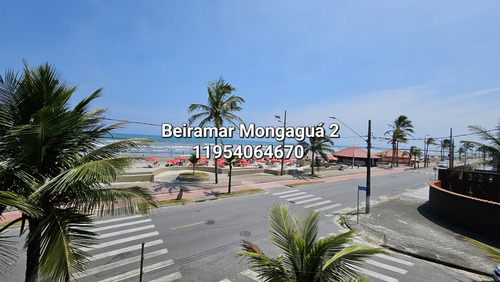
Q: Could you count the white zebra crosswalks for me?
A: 3